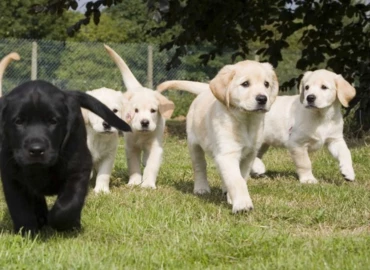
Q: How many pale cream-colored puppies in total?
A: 4